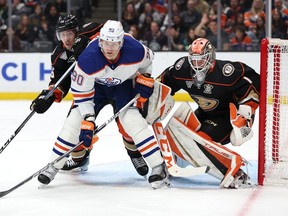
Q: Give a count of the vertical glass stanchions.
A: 6